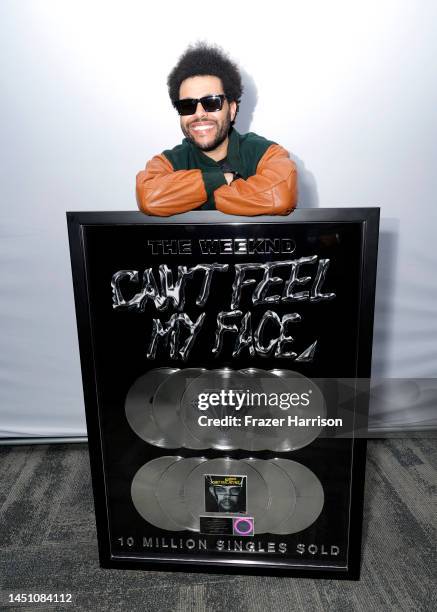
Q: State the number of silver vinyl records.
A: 10